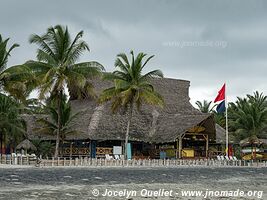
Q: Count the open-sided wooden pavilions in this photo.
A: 1